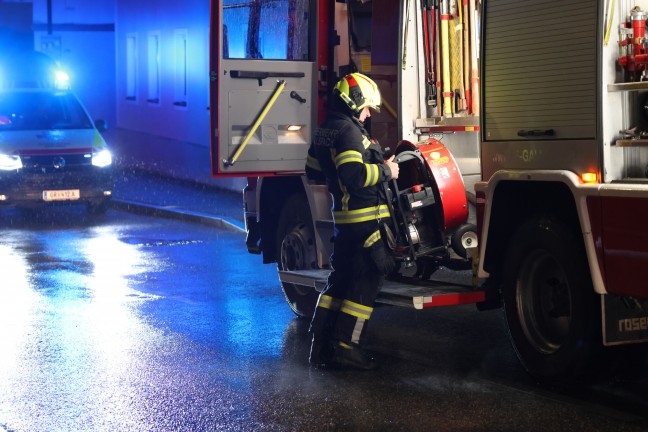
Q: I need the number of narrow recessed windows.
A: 3